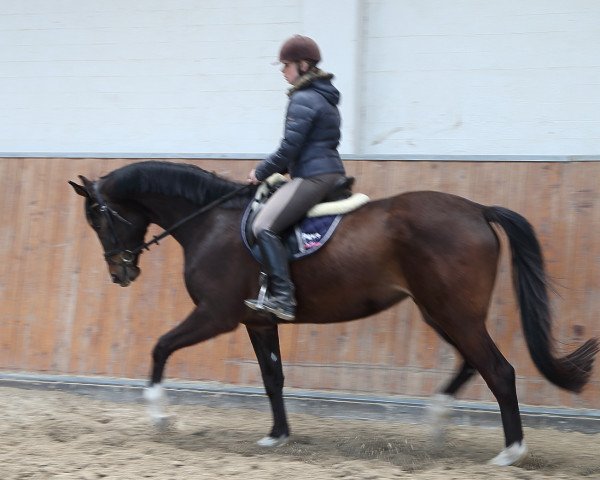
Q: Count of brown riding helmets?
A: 1